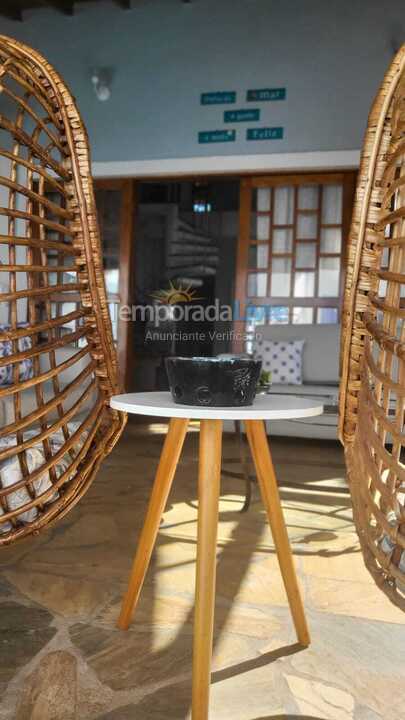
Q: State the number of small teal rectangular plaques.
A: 5